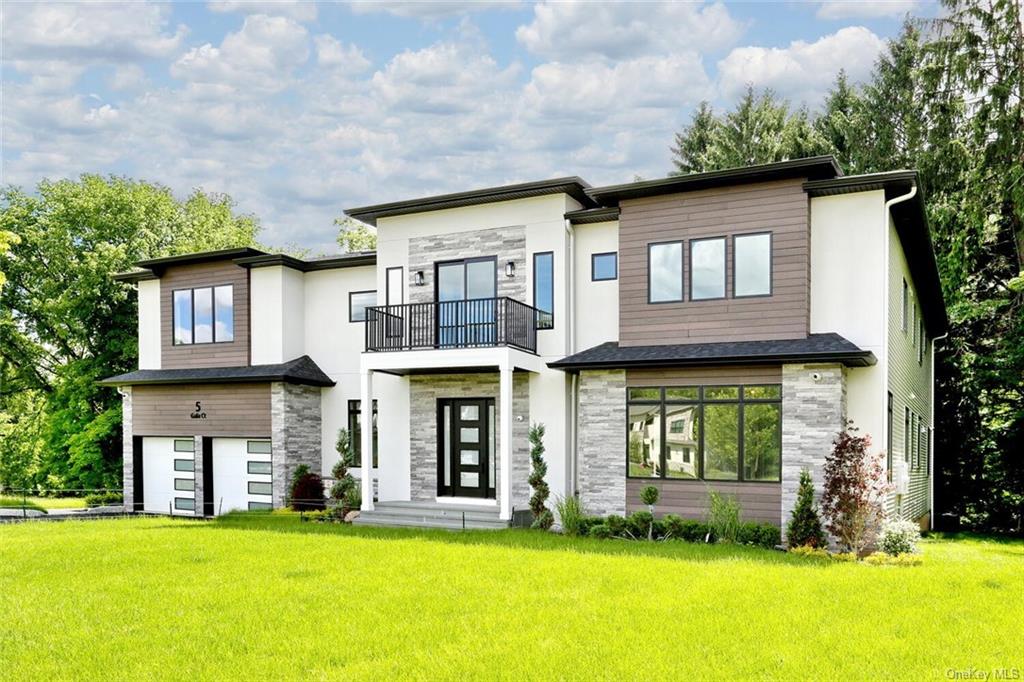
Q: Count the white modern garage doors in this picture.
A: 2